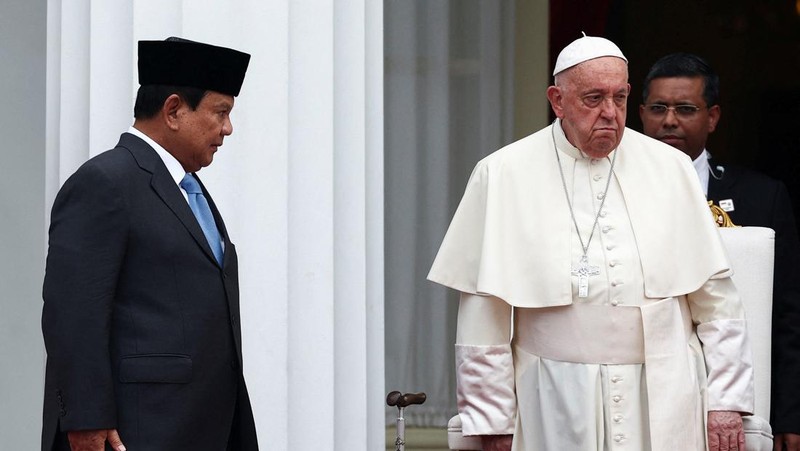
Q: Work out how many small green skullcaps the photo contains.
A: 0